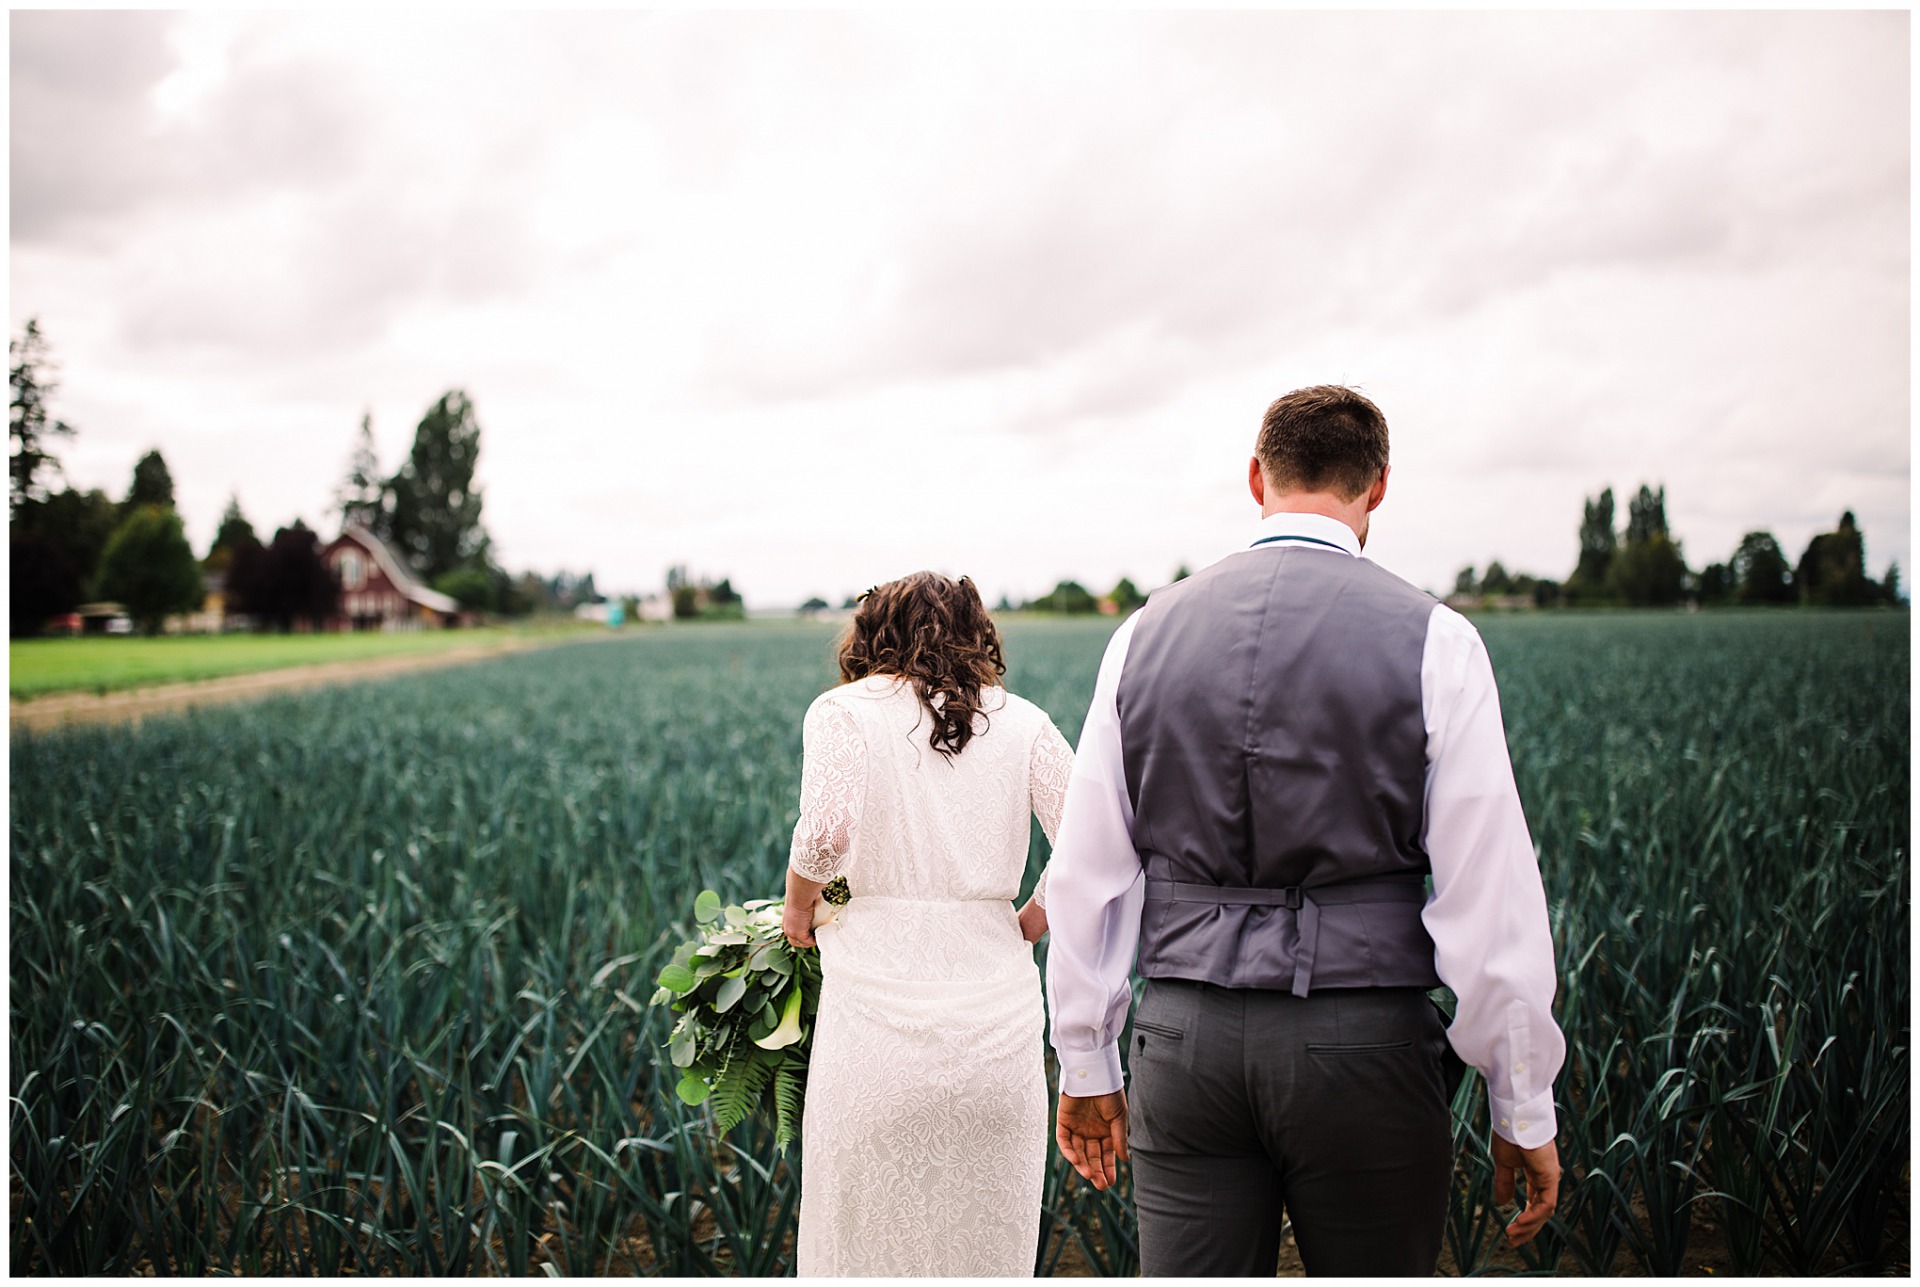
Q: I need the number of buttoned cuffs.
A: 2